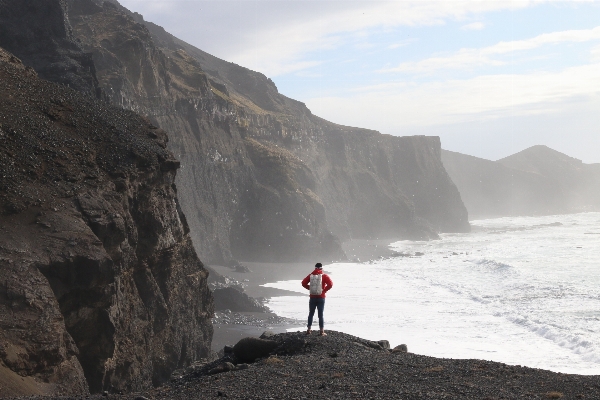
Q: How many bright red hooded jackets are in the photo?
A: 1